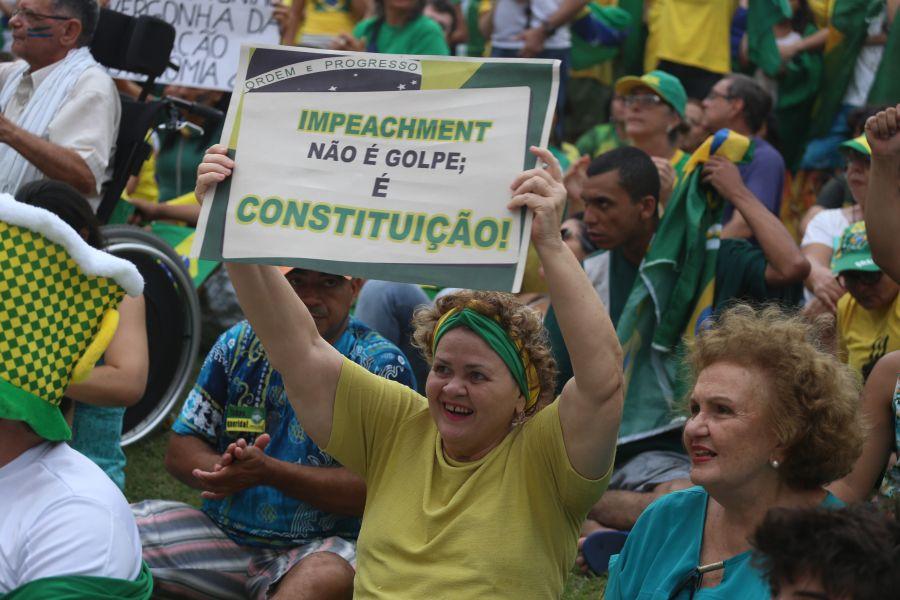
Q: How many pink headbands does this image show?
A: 0